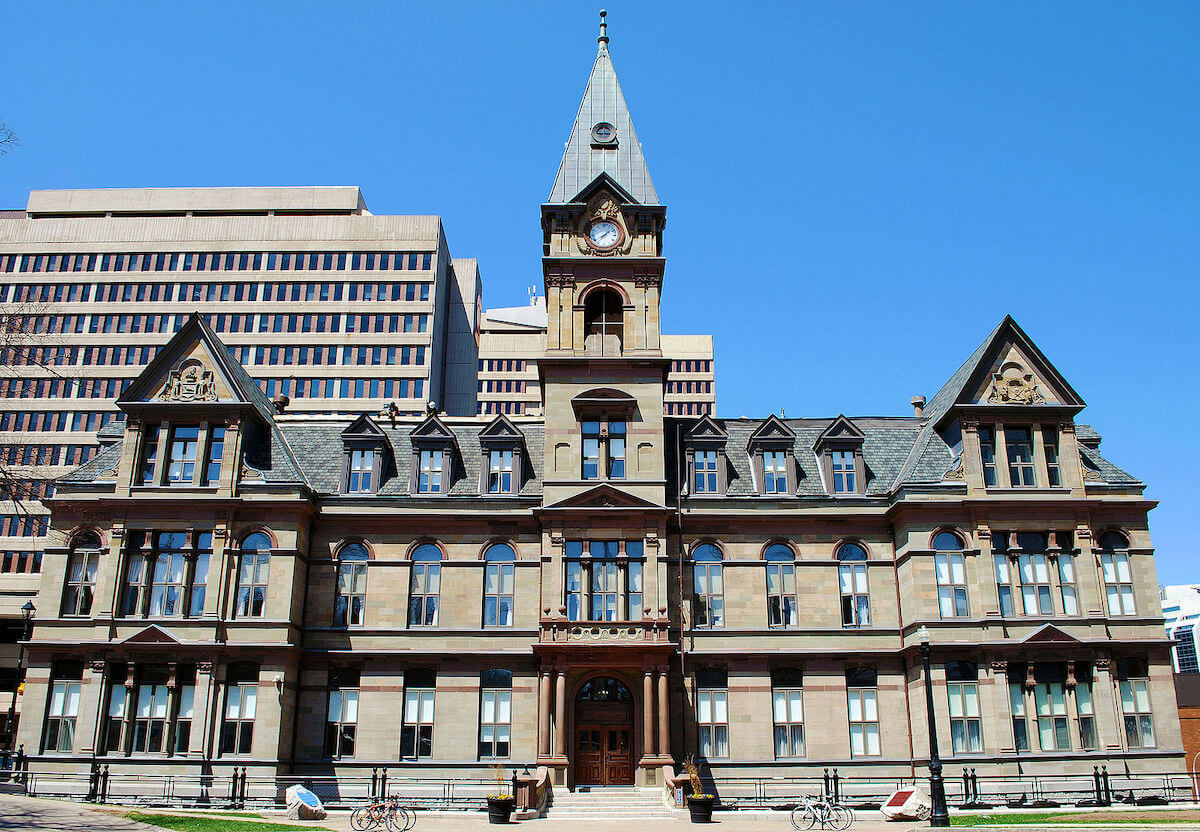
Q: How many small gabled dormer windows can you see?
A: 6